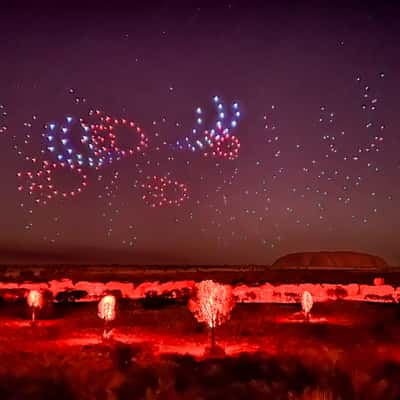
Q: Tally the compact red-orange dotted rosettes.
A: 4